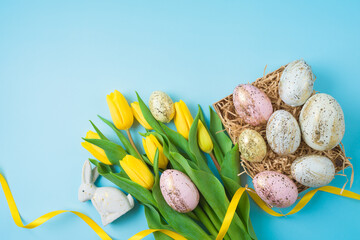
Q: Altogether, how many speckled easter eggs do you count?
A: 9